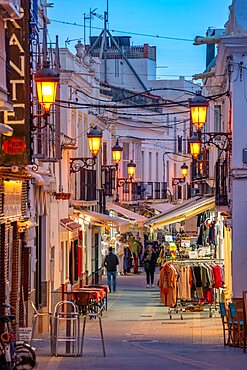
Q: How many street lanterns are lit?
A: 7